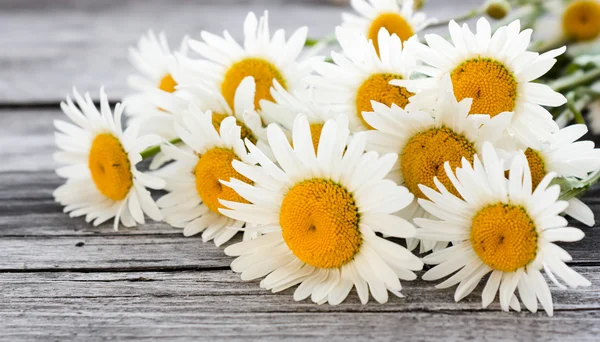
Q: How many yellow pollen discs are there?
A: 14